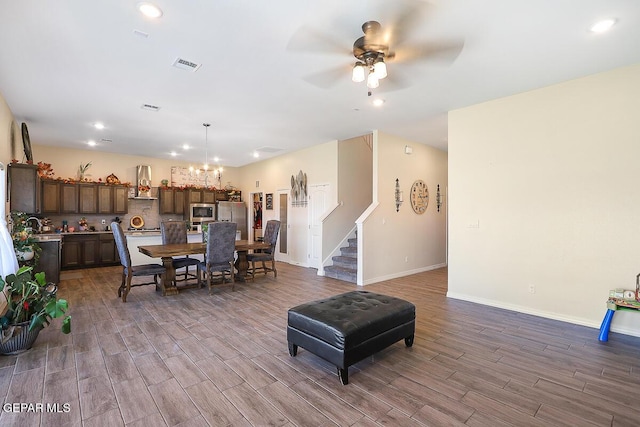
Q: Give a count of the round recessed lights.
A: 9